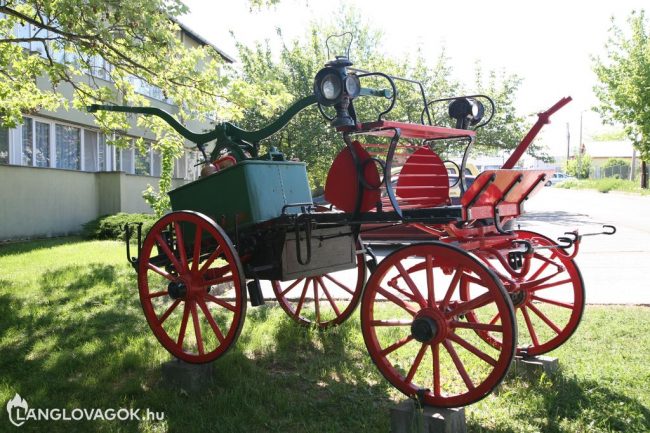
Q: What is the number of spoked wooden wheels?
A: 4